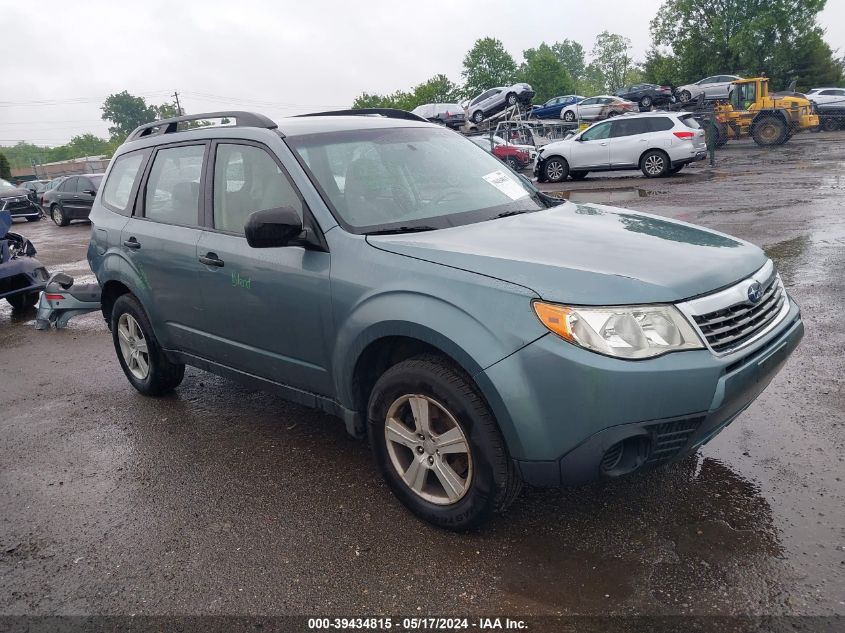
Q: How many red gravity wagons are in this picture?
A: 0